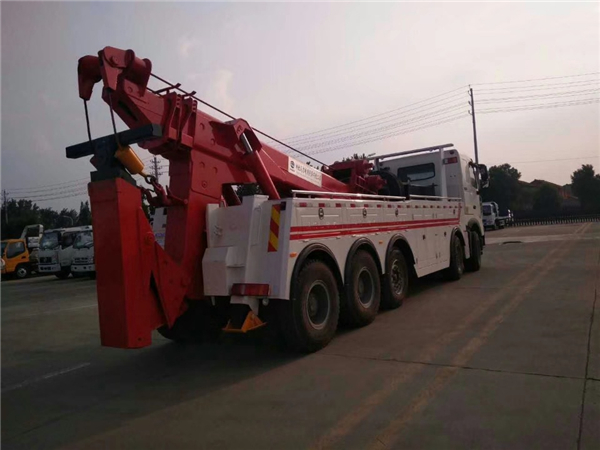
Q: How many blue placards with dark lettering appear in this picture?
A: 0